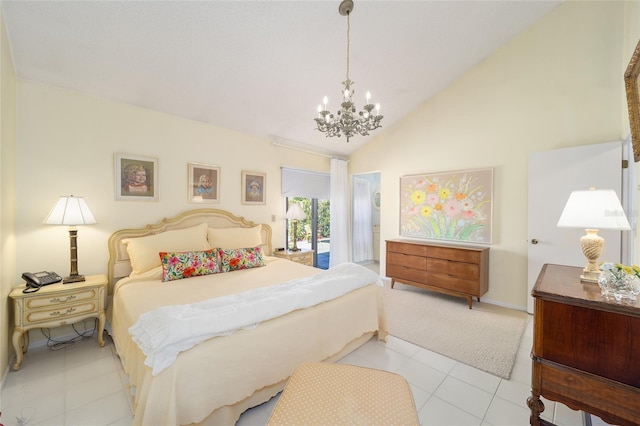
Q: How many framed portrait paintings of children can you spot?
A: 3